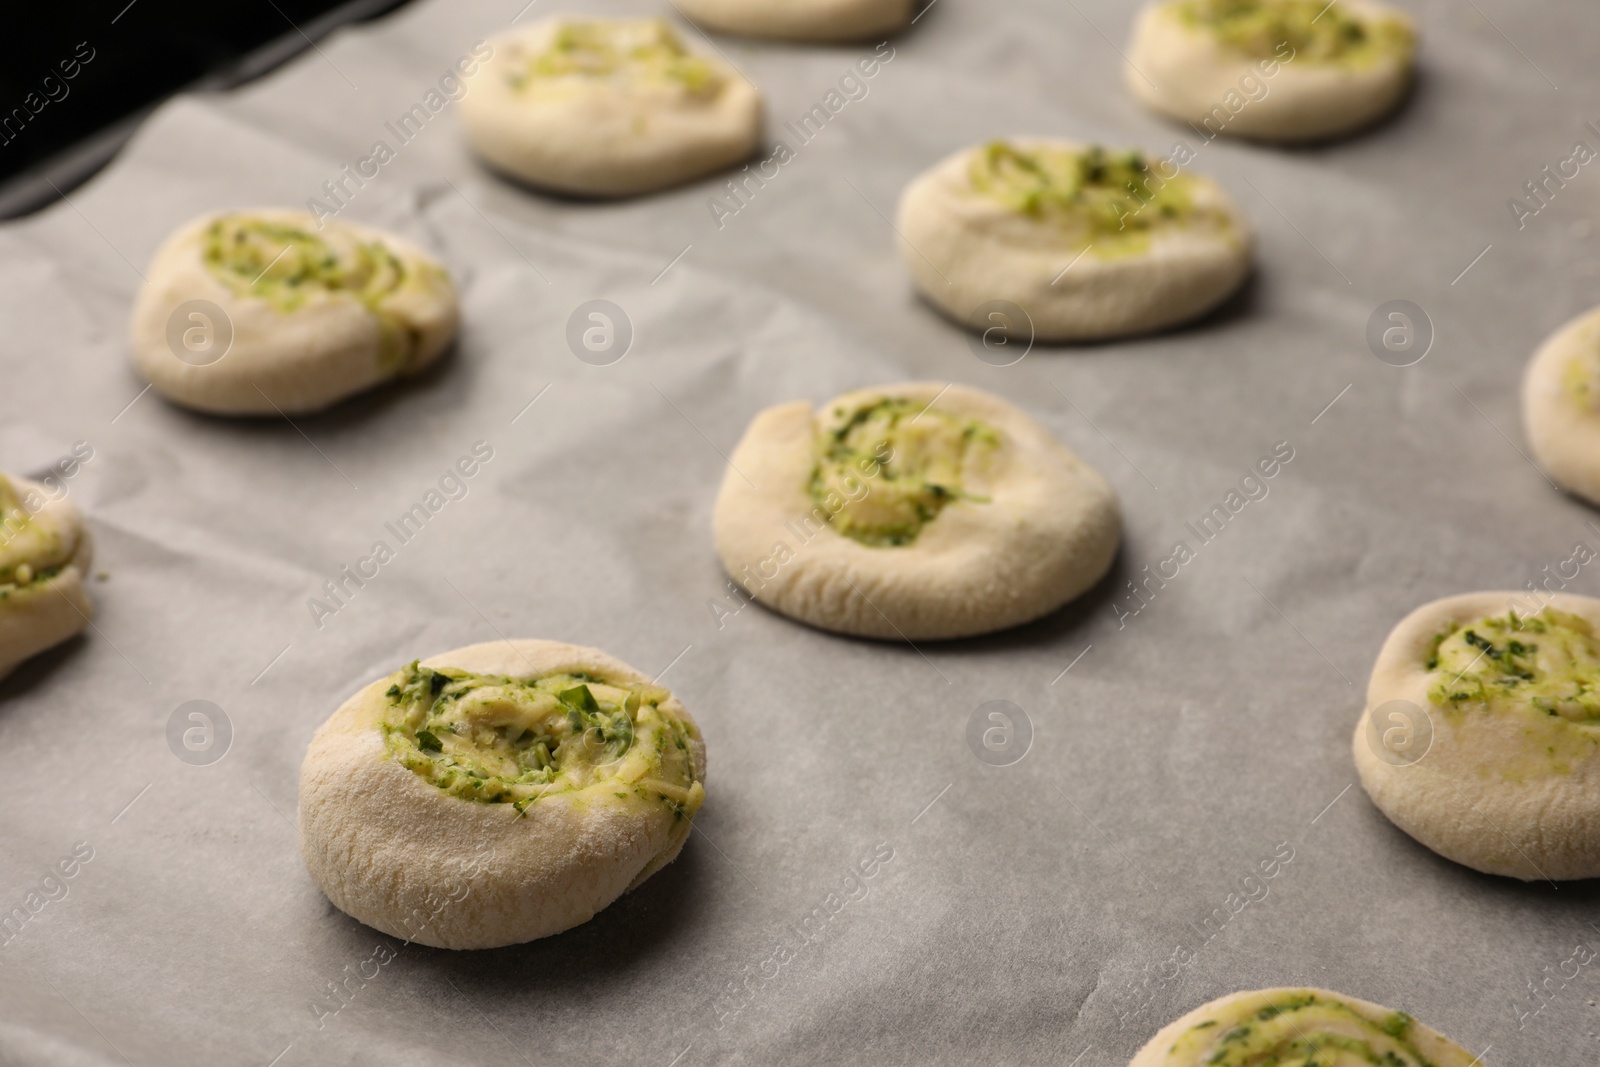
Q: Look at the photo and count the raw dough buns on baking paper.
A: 11